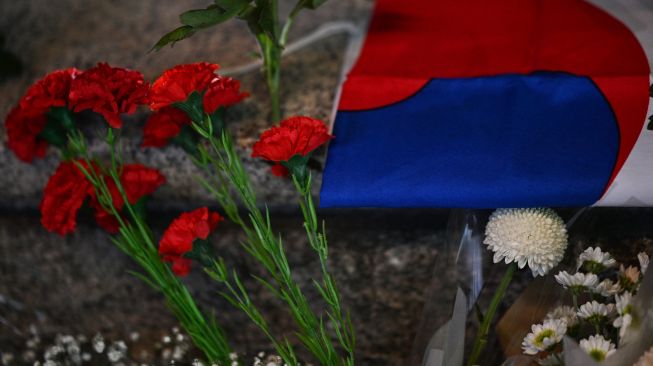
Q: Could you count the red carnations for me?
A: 10